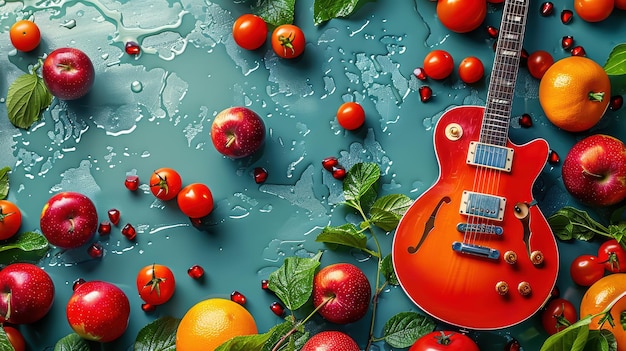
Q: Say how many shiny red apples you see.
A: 8